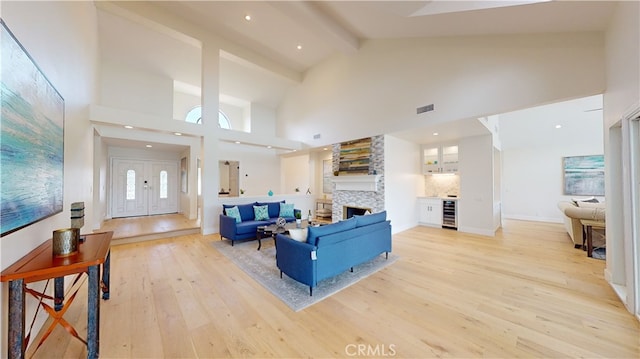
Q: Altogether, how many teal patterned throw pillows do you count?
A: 3